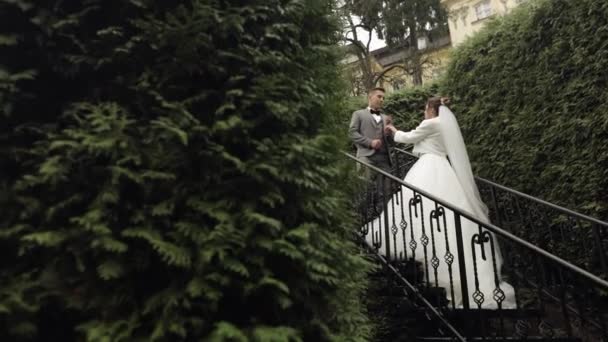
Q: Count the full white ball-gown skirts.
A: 1